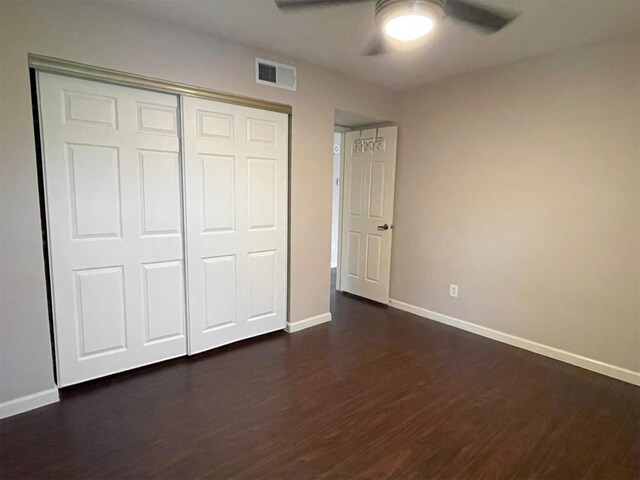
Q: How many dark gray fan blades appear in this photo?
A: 3